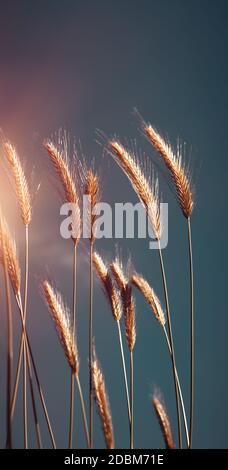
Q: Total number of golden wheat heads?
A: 12